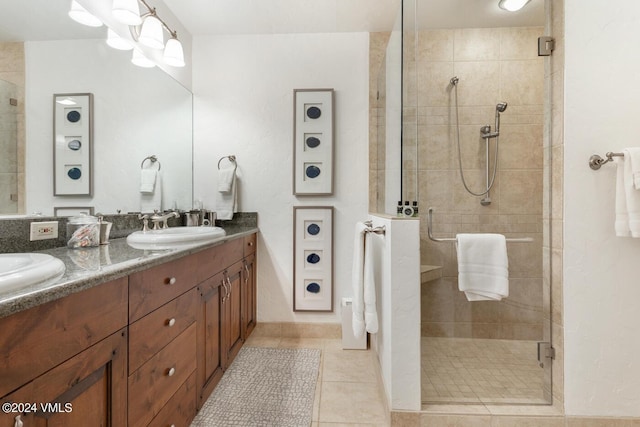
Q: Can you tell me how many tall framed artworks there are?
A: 2